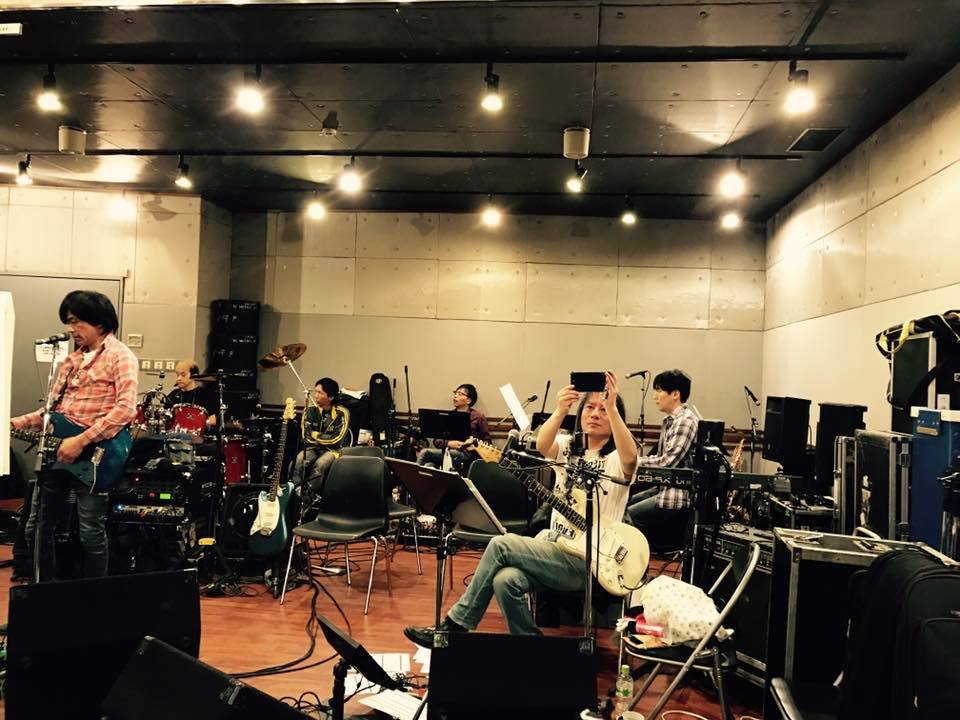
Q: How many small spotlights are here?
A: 14